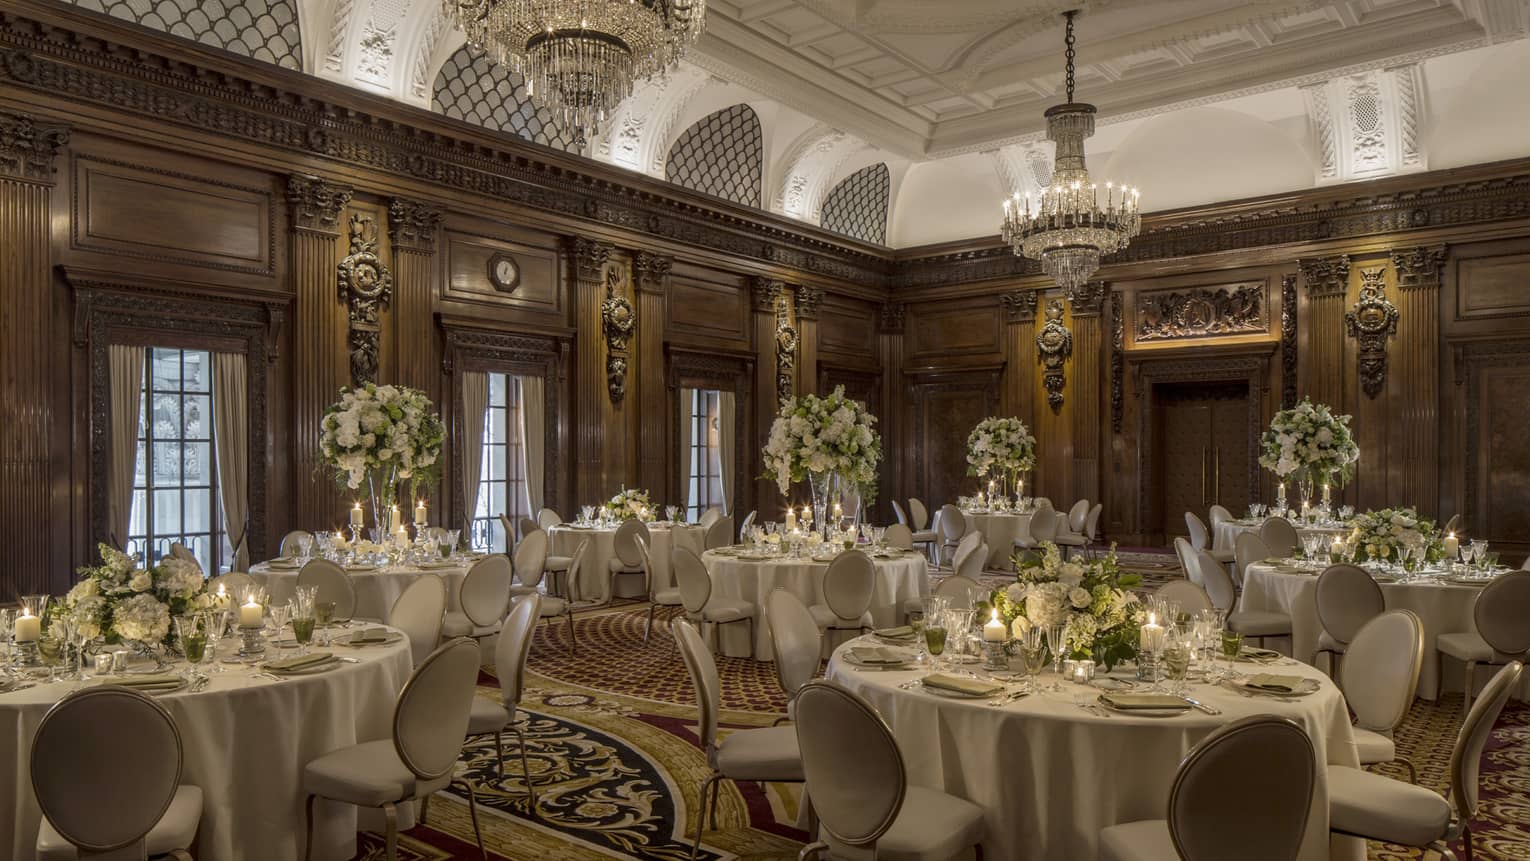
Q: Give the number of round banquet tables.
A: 8